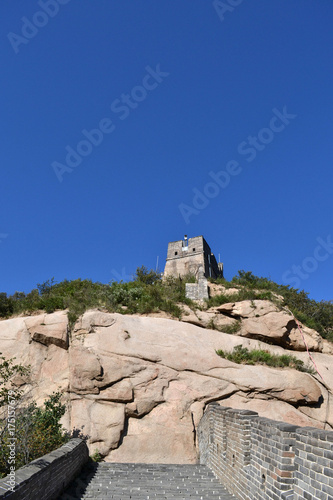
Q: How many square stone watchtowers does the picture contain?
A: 1